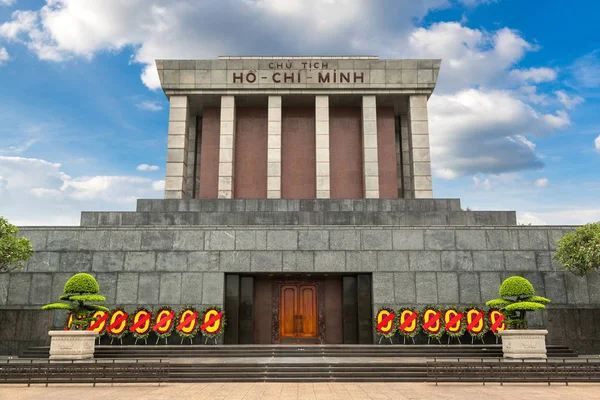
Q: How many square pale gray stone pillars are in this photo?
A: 6